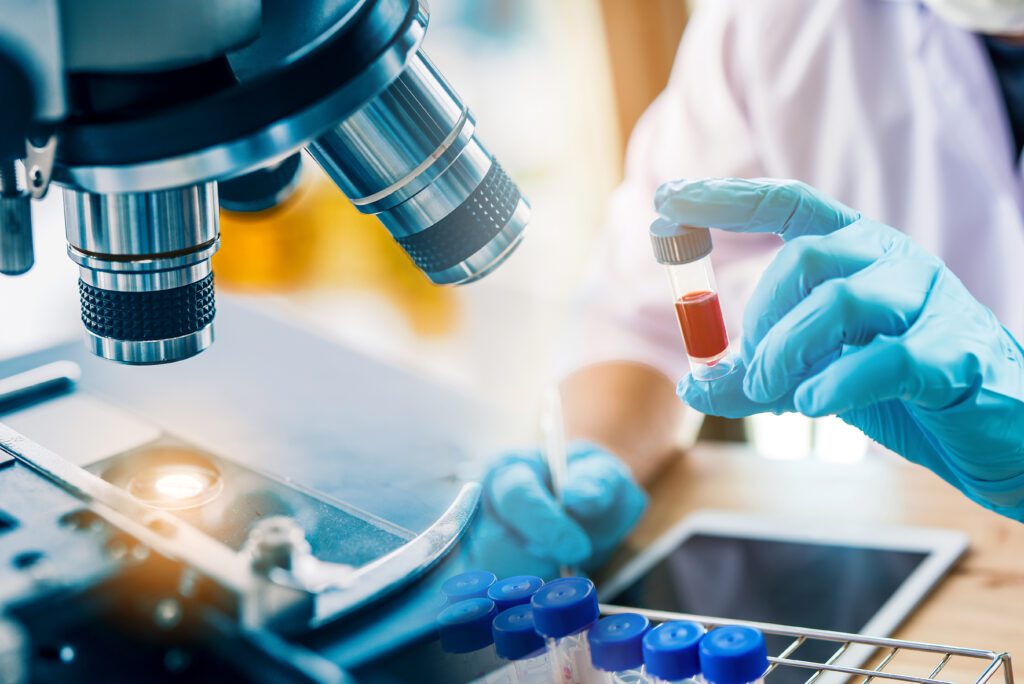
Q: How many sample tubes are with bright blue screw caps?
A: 8